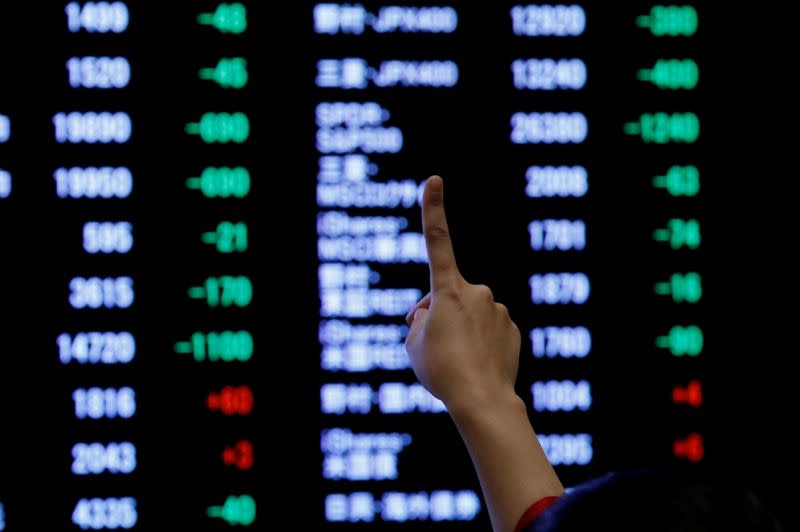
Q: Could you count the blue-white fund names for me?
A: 10